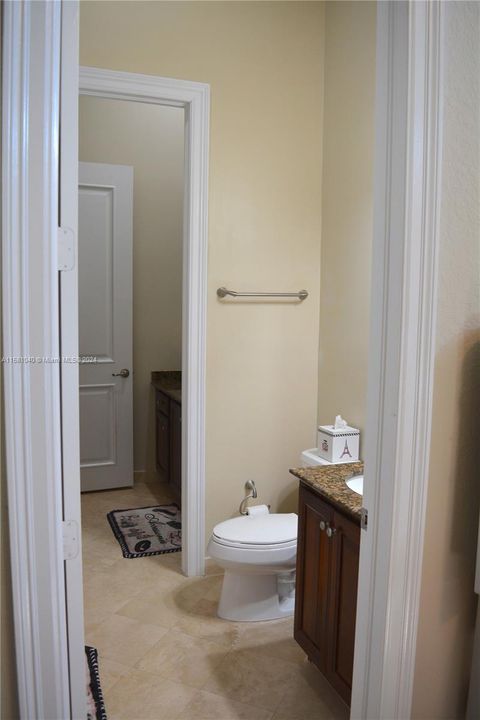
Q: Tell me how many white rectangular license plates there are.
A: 0